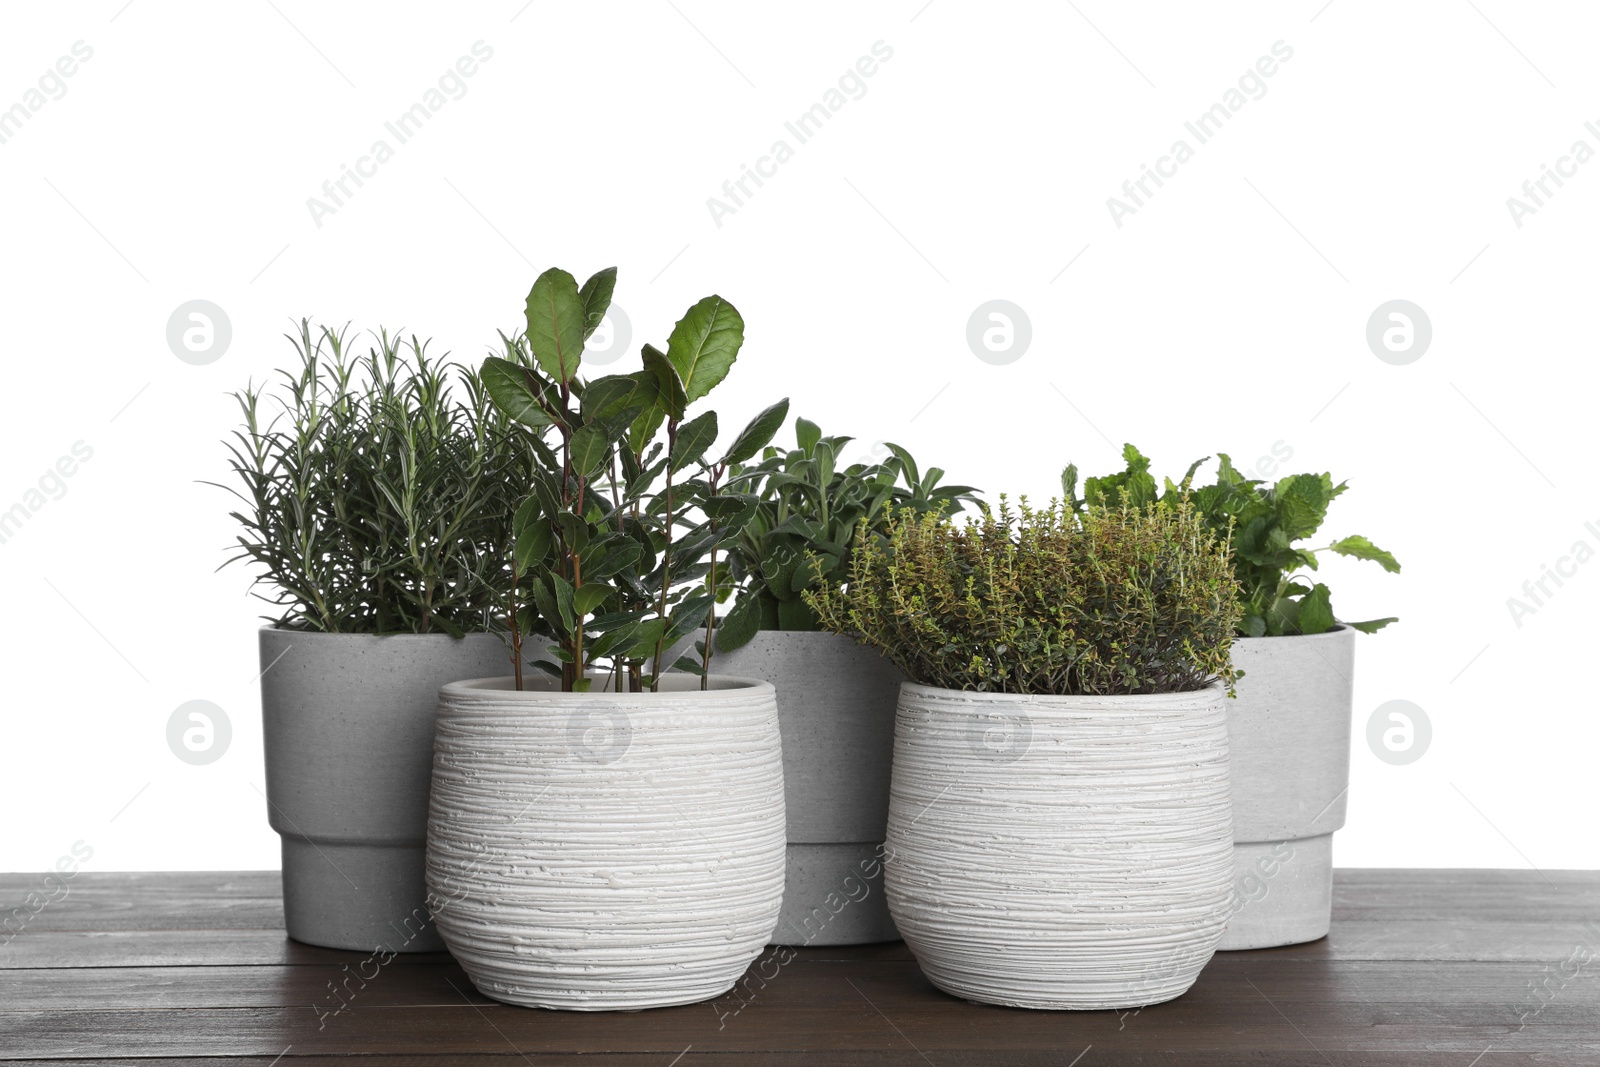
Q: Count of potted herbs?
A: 5